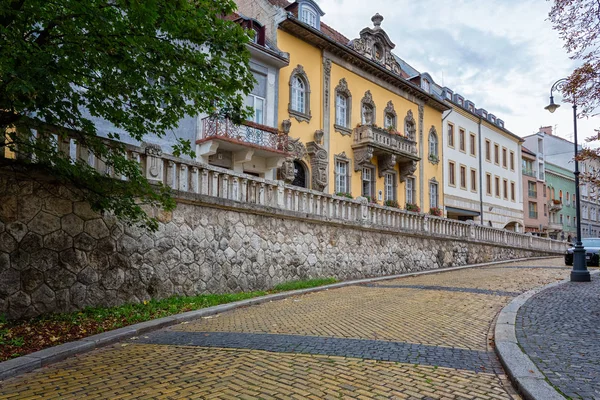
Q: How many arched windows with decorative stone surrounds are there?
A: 6